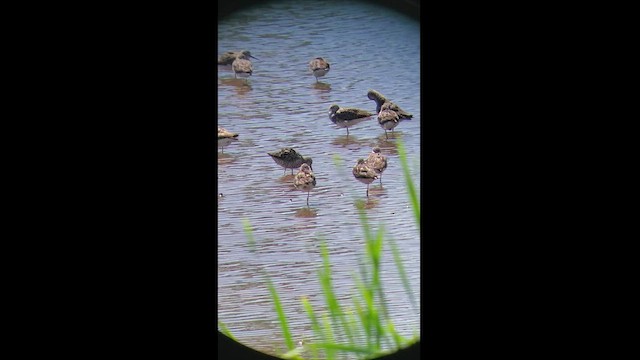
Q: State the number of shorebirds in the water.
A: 11